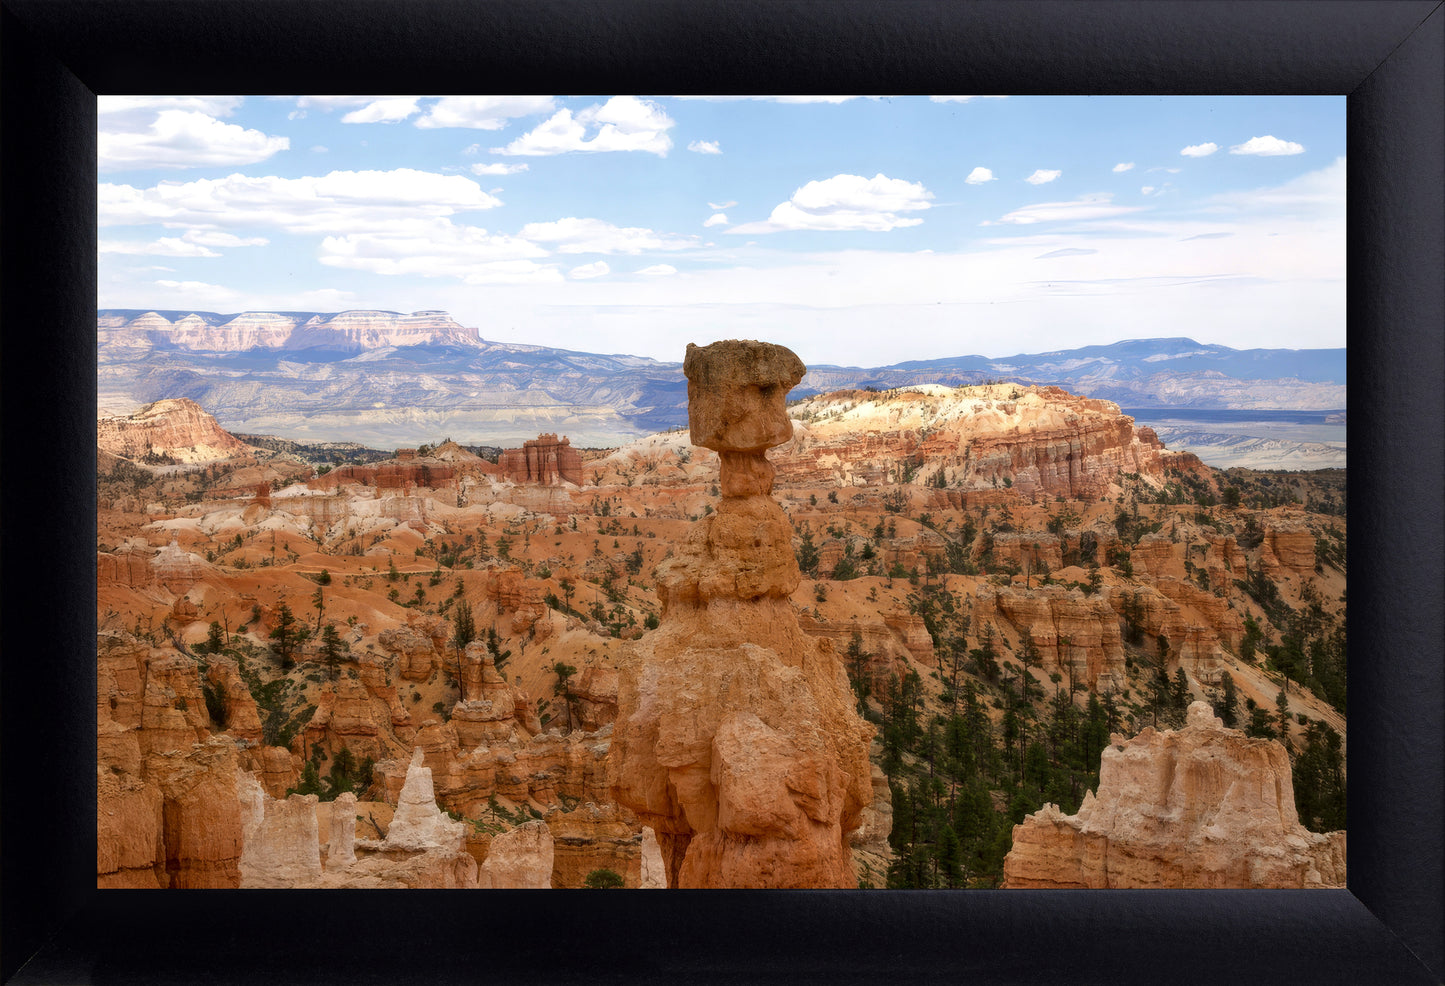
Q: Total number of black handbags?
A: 0